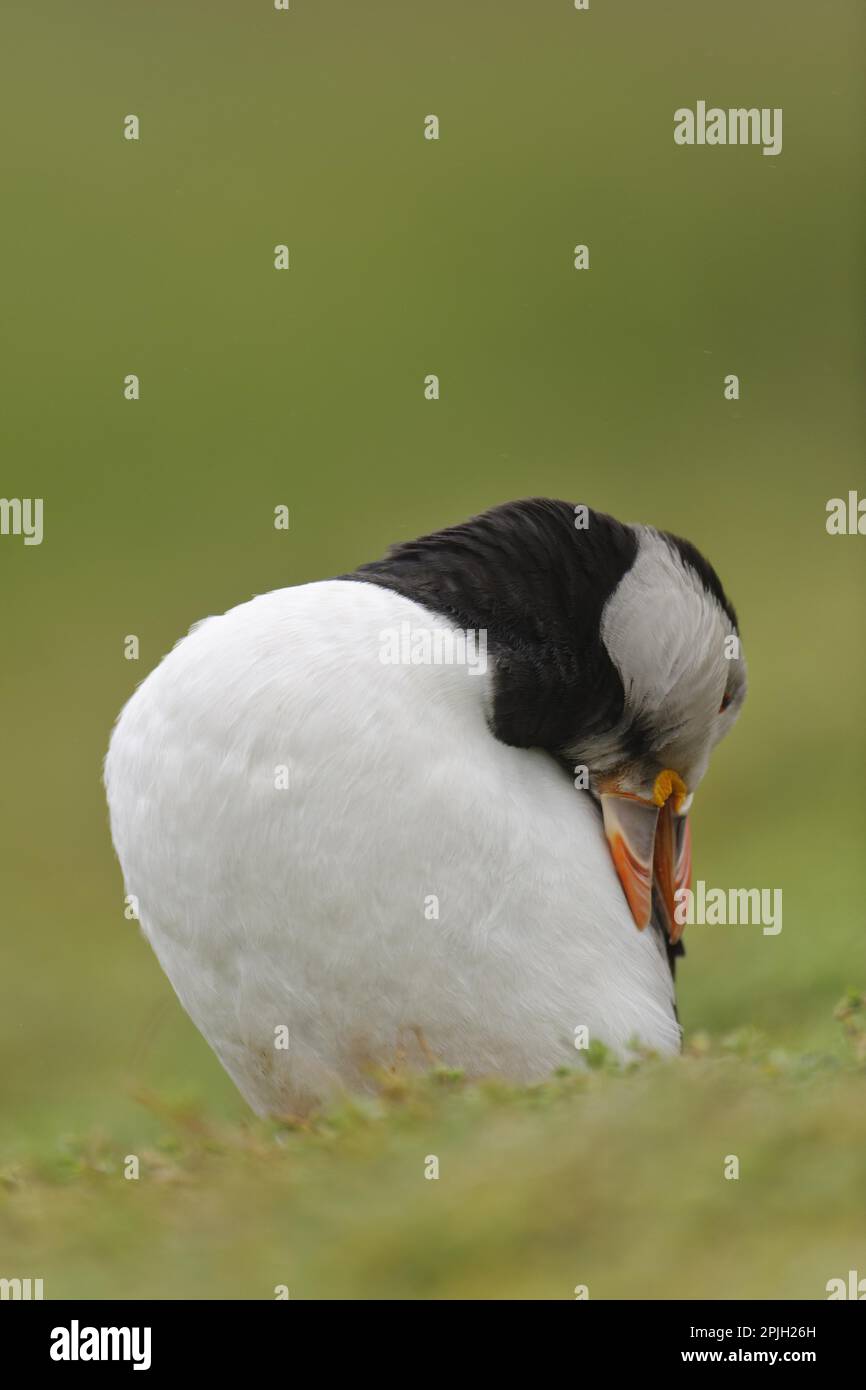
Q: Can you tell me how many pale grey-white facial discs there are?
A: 1